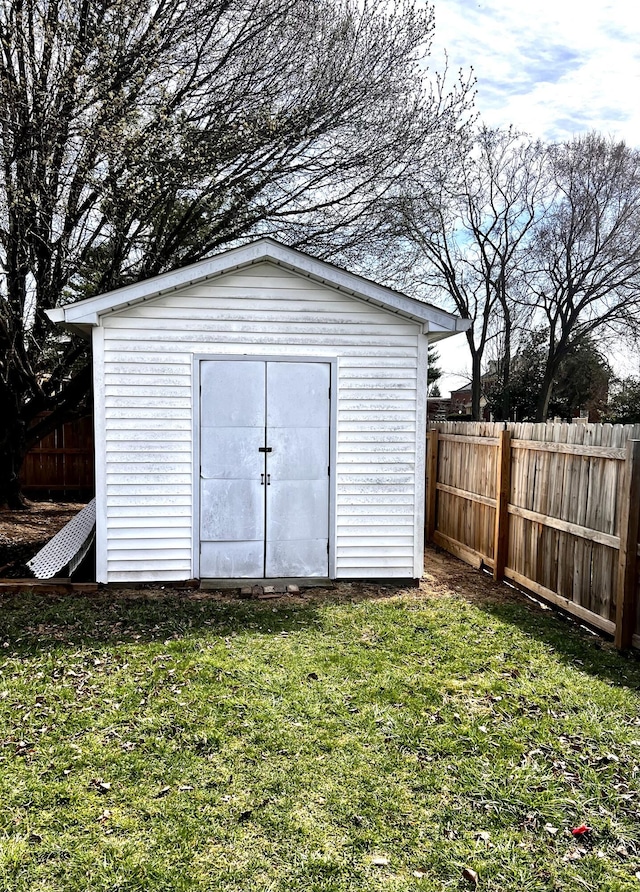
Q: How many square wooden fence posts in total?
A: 3